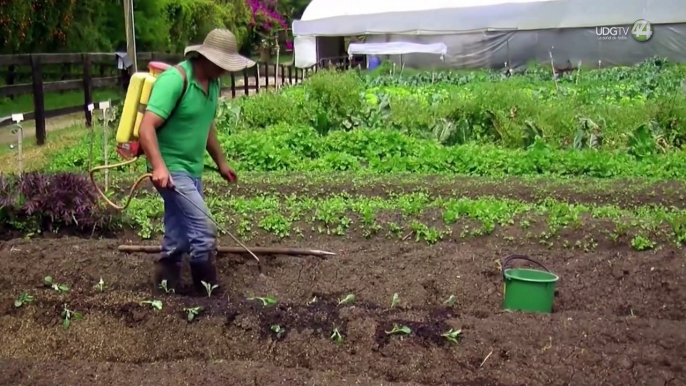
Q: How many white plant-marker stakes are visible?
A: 3